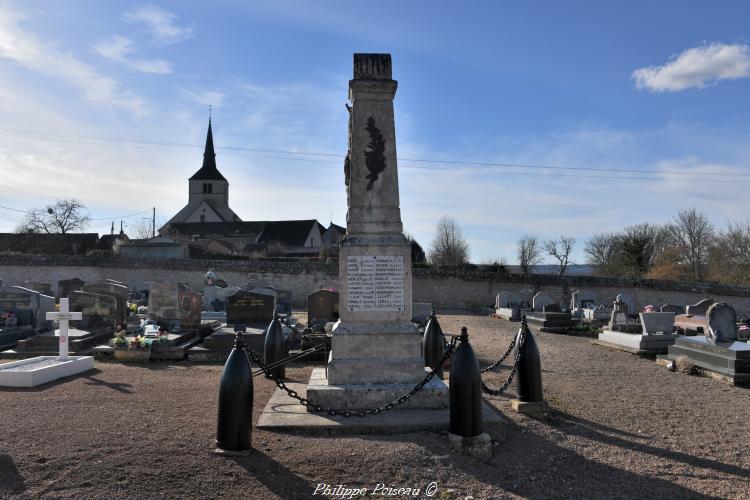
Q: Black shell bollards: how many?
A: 5